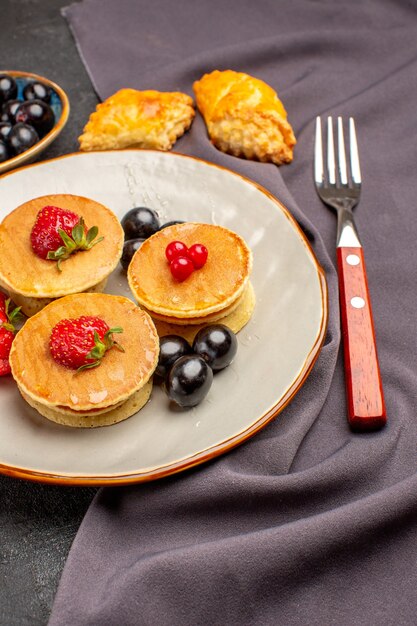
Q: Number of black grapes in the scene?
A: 13